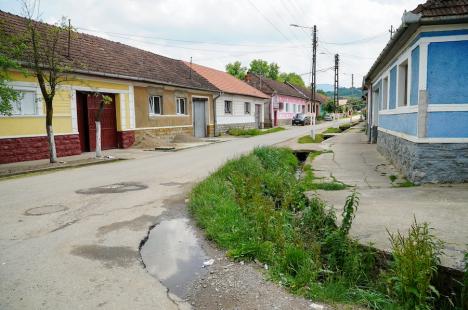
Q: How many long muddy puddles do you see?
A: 1